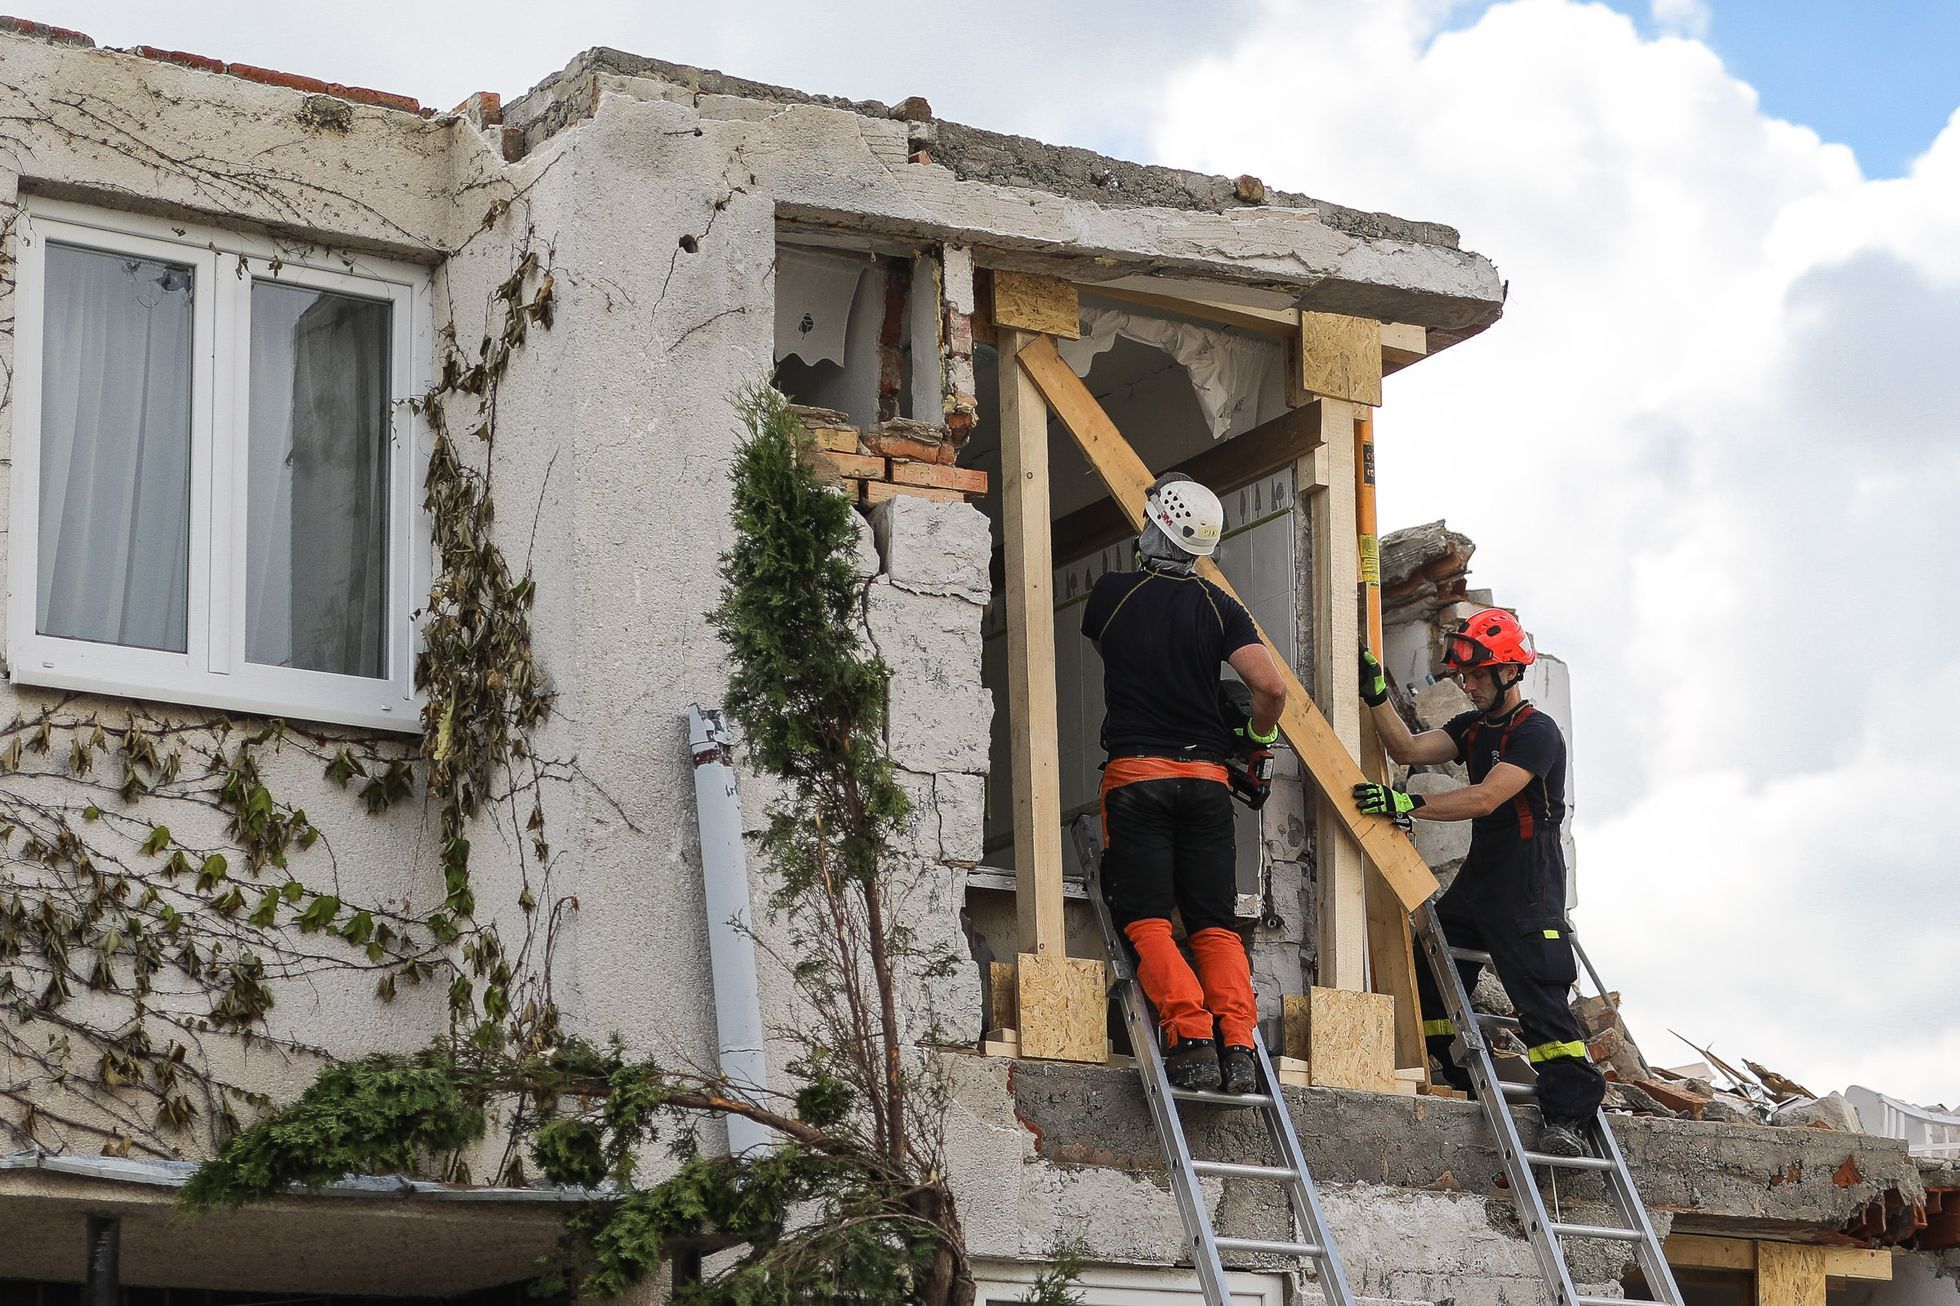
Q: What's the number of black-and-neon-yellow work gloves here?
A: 3